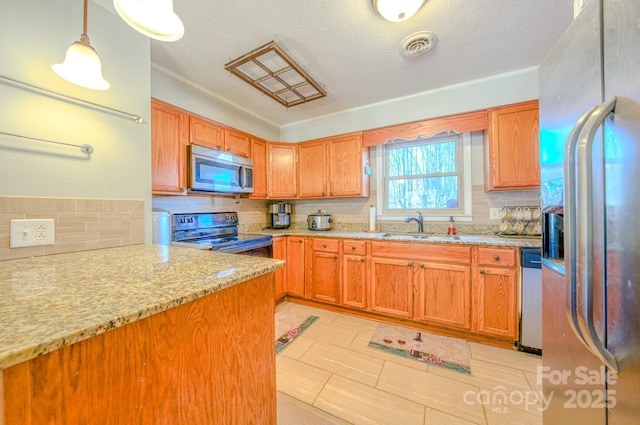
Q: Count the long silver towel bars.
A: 2